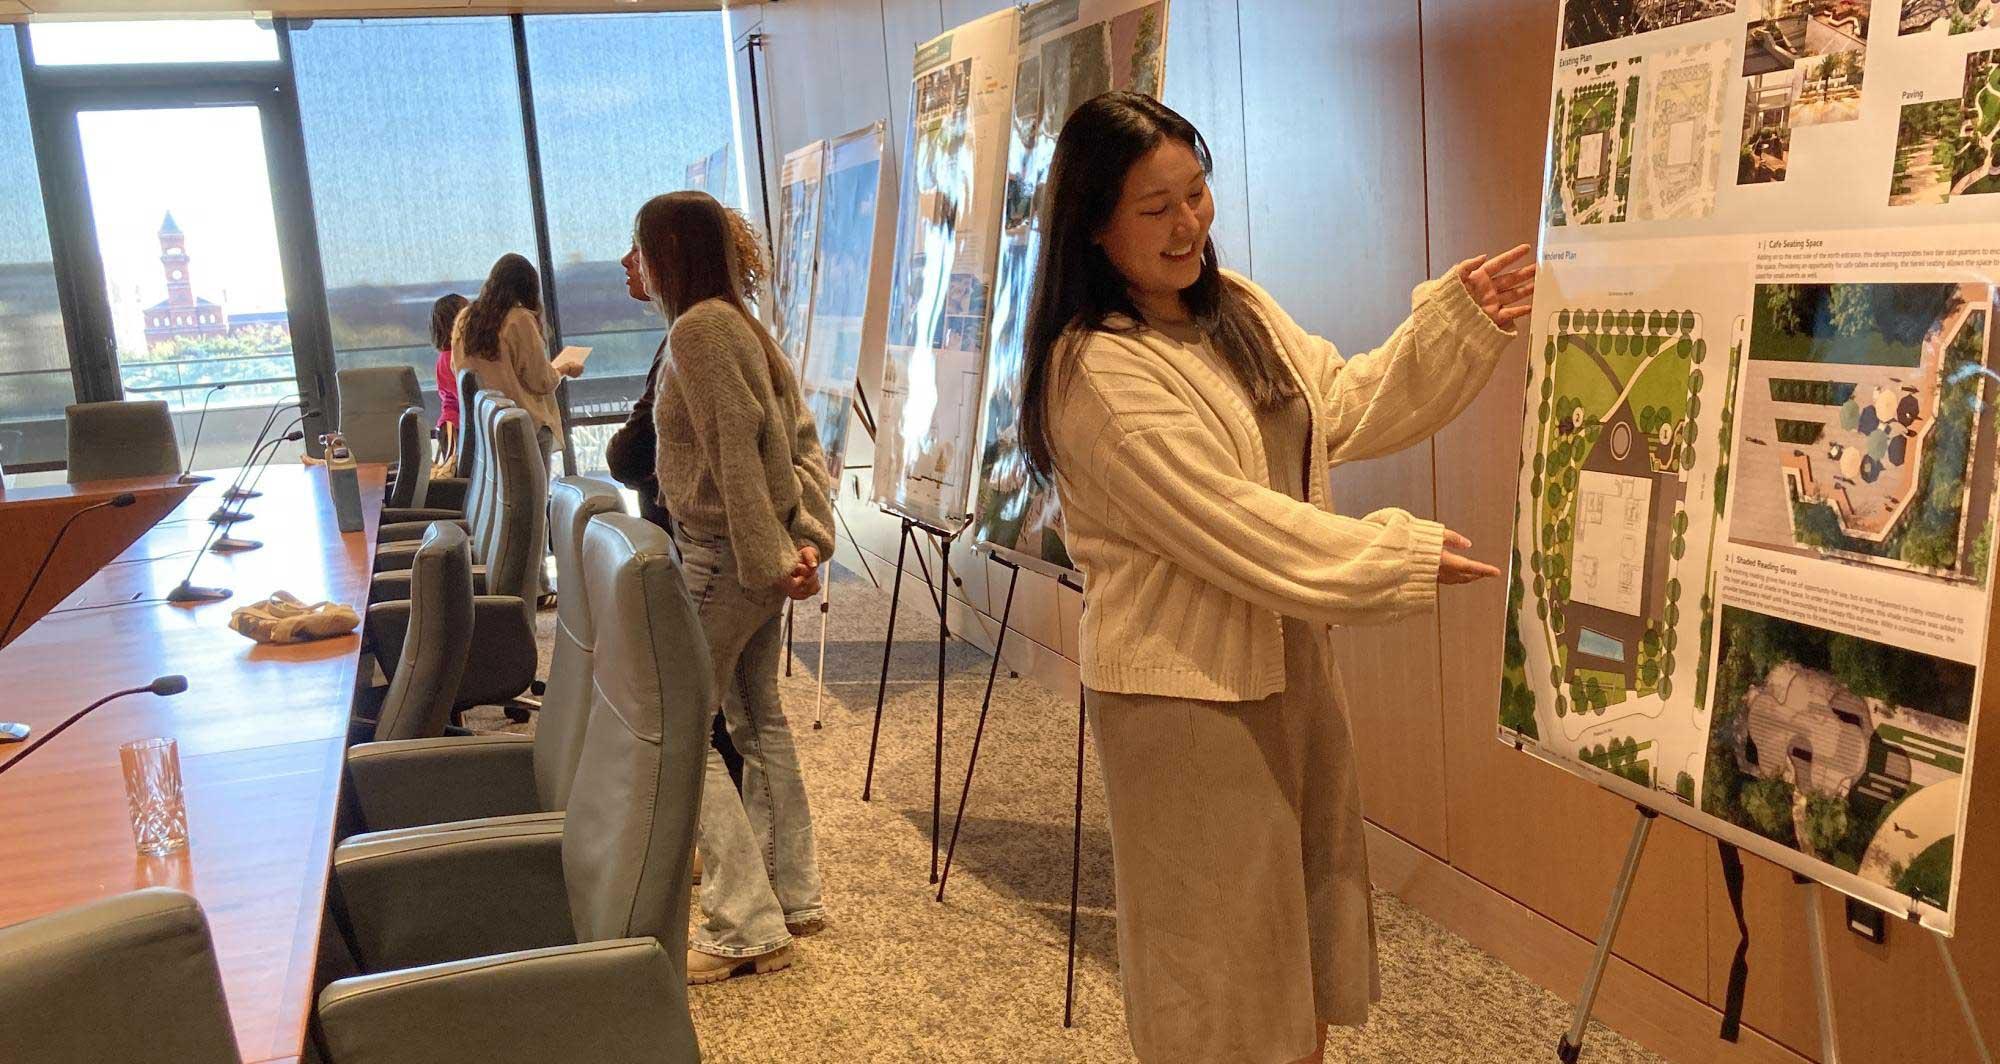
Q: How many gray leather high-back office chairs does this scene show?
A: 11